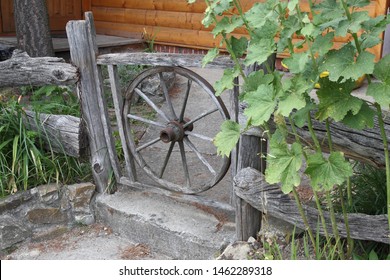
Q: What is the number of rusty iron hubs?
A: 1